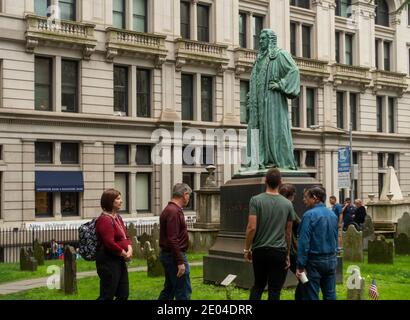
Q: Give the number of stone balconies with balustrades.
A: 7